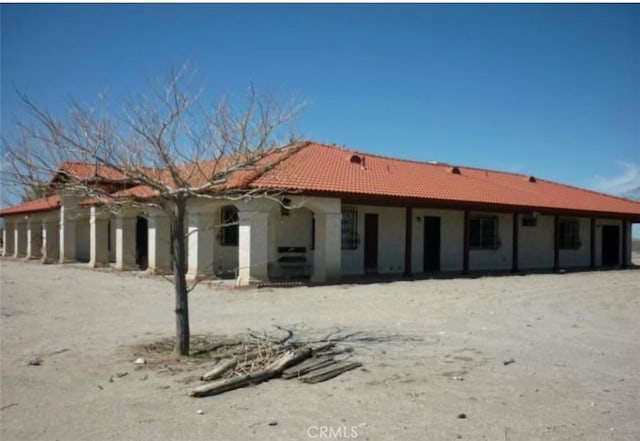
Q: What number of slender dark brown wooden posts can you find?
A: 6